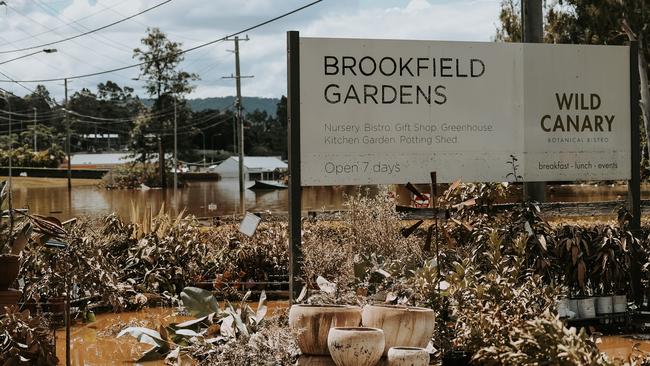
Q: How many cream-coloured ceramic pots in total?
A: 4